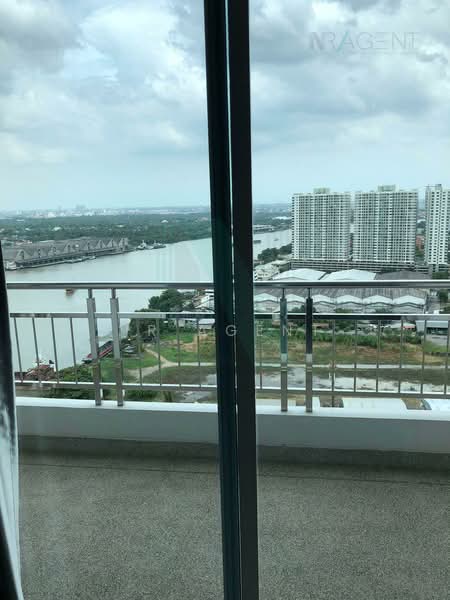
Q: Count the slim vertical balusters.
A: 15